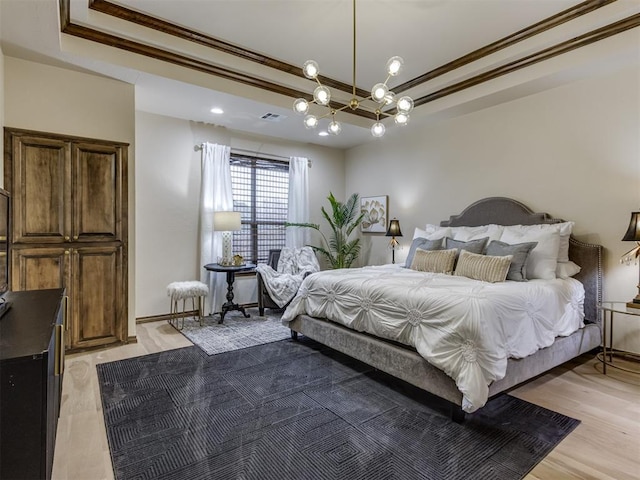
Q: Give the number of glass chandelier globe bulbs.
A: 11